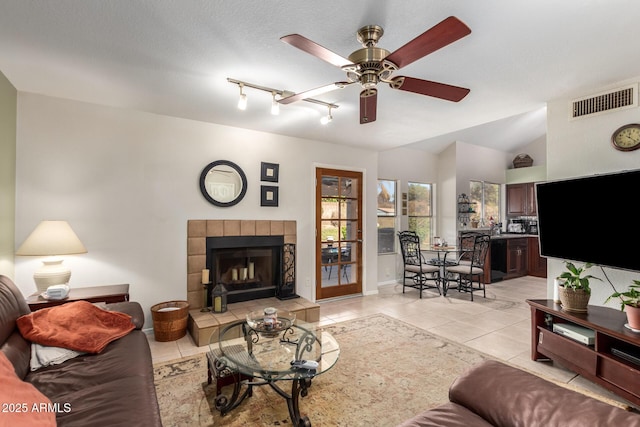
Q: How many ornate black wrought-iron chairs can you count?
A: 4